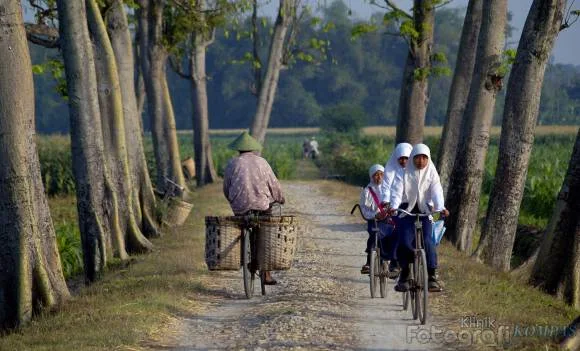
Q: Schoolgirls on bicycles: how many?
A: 3